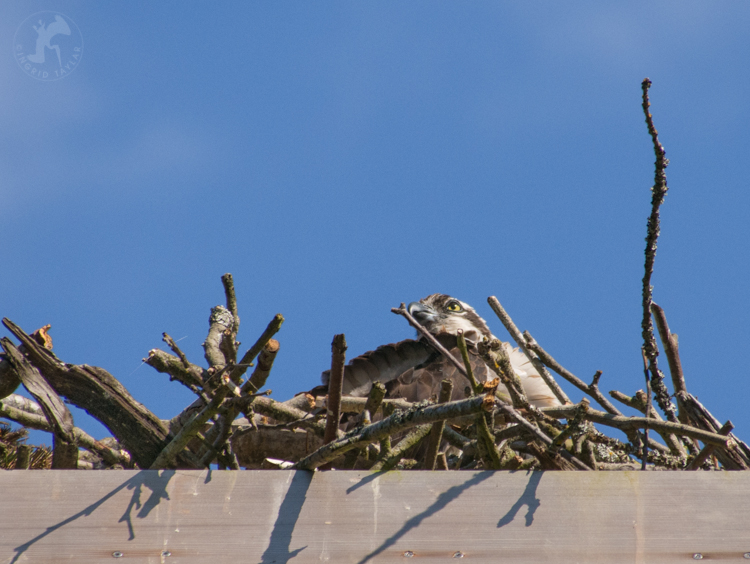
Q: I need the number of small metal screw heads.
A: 6